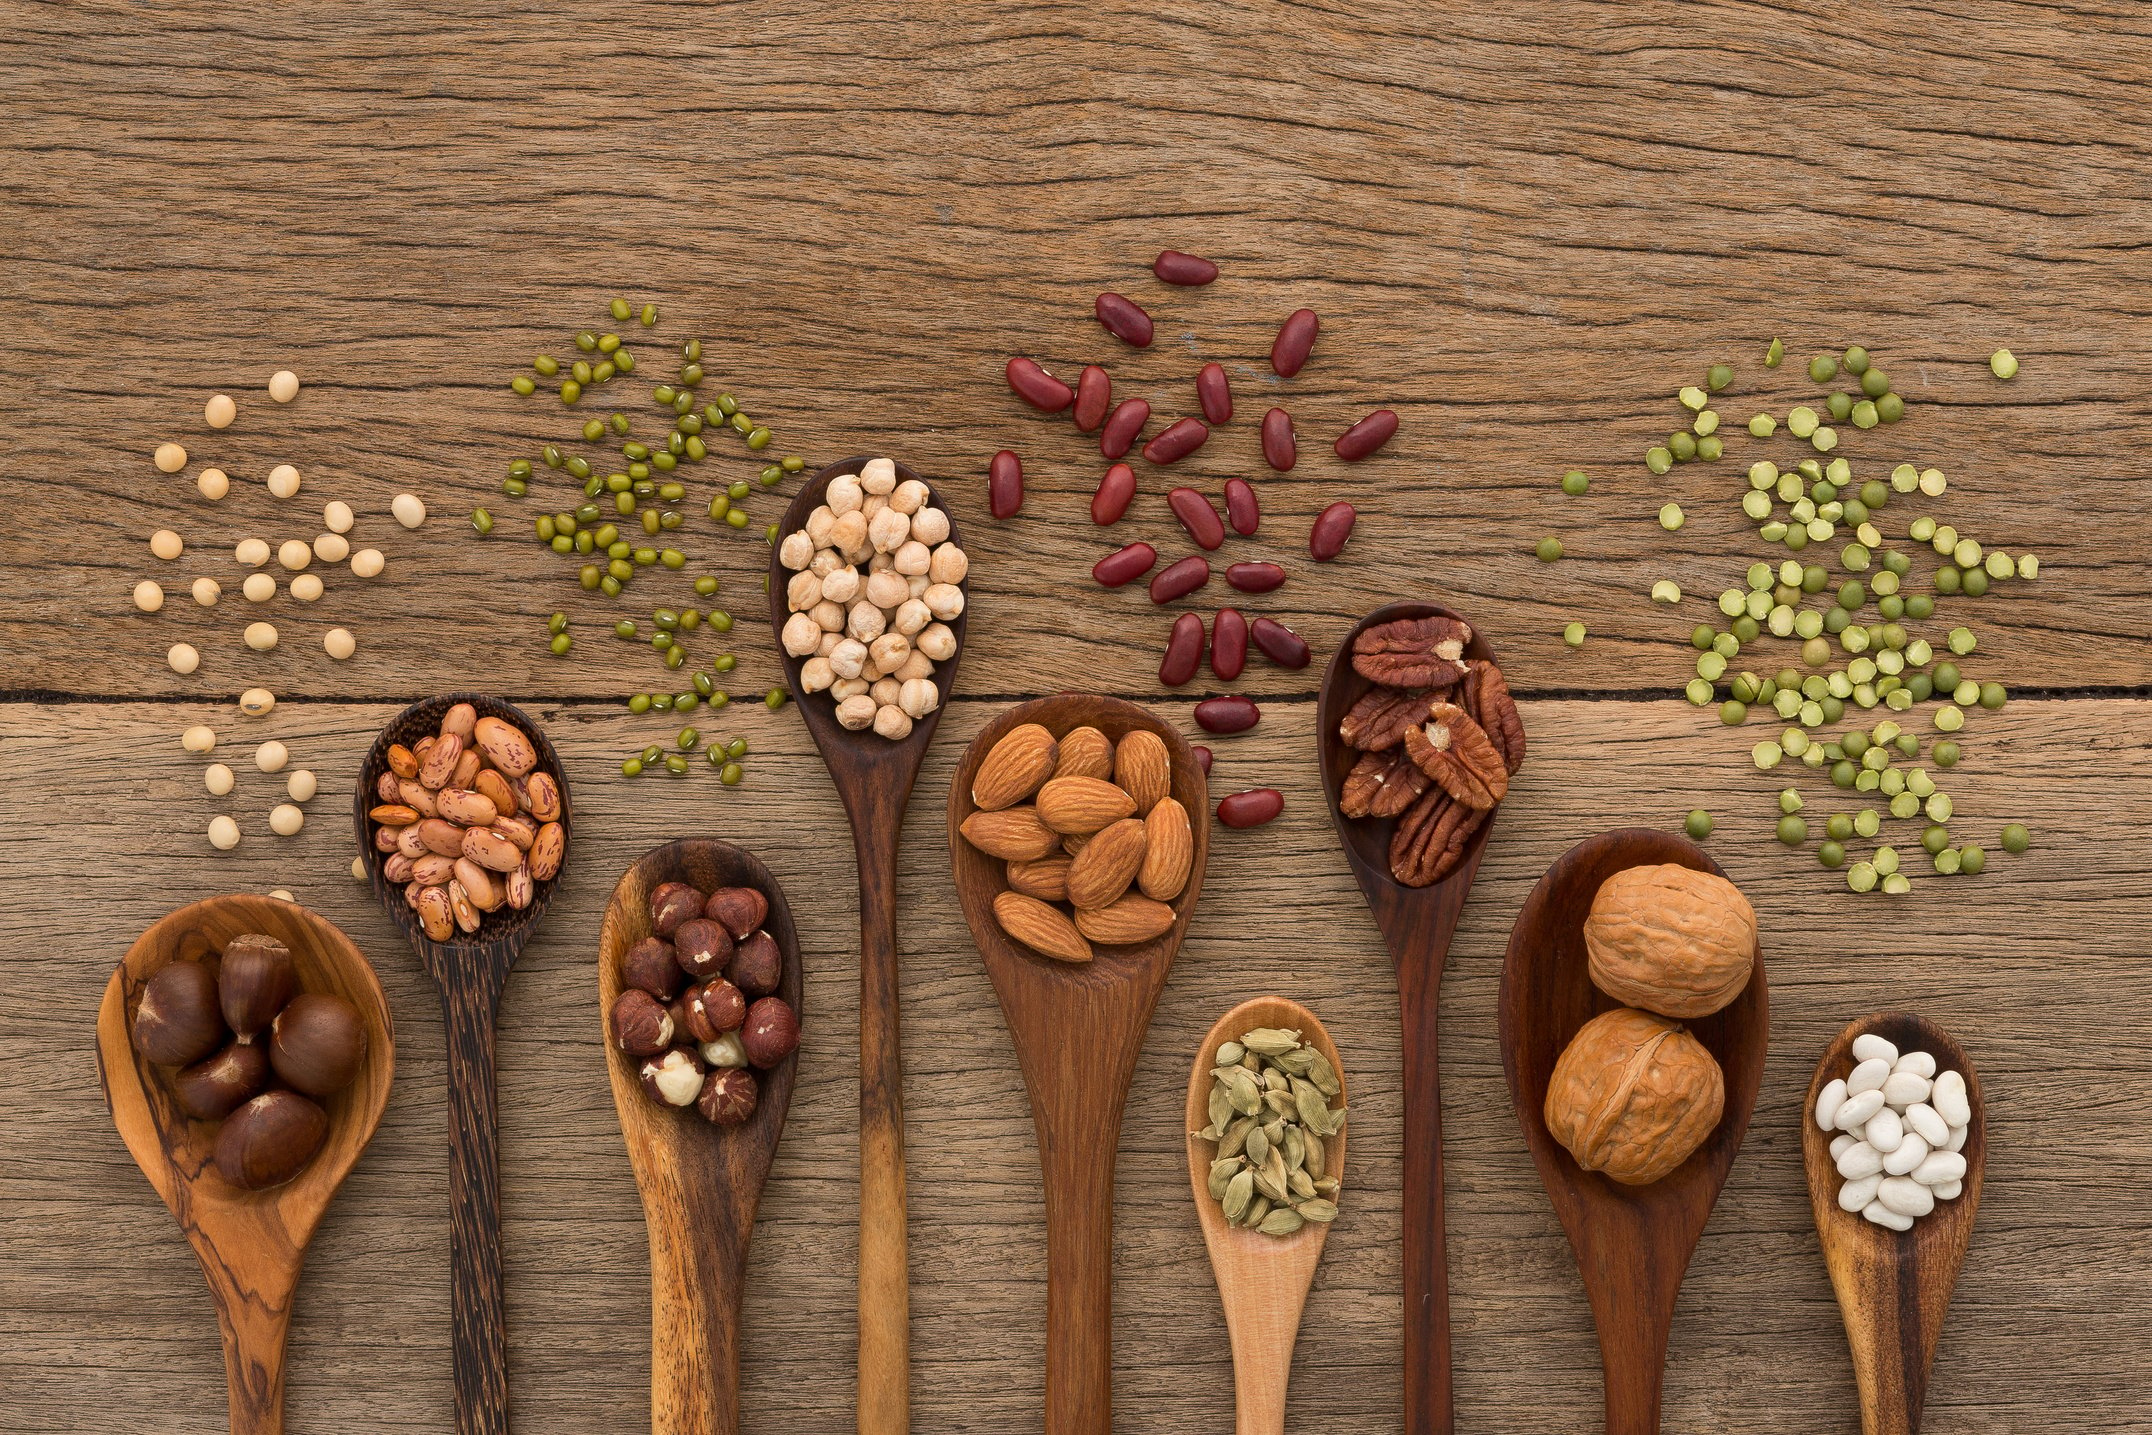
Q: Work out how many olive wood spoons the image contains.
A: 1